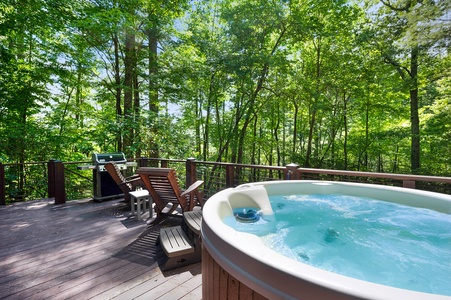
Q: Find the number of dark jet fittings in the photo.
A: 3